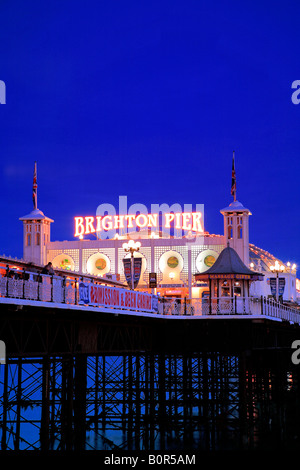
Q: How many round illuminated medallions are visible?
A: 5